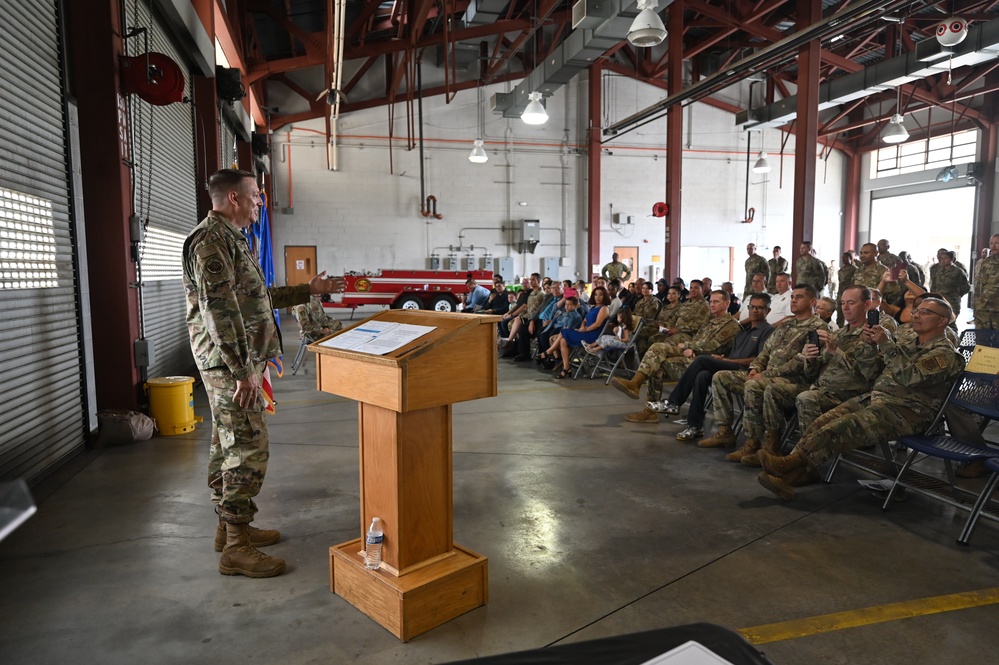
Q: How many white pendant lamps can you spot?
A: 5